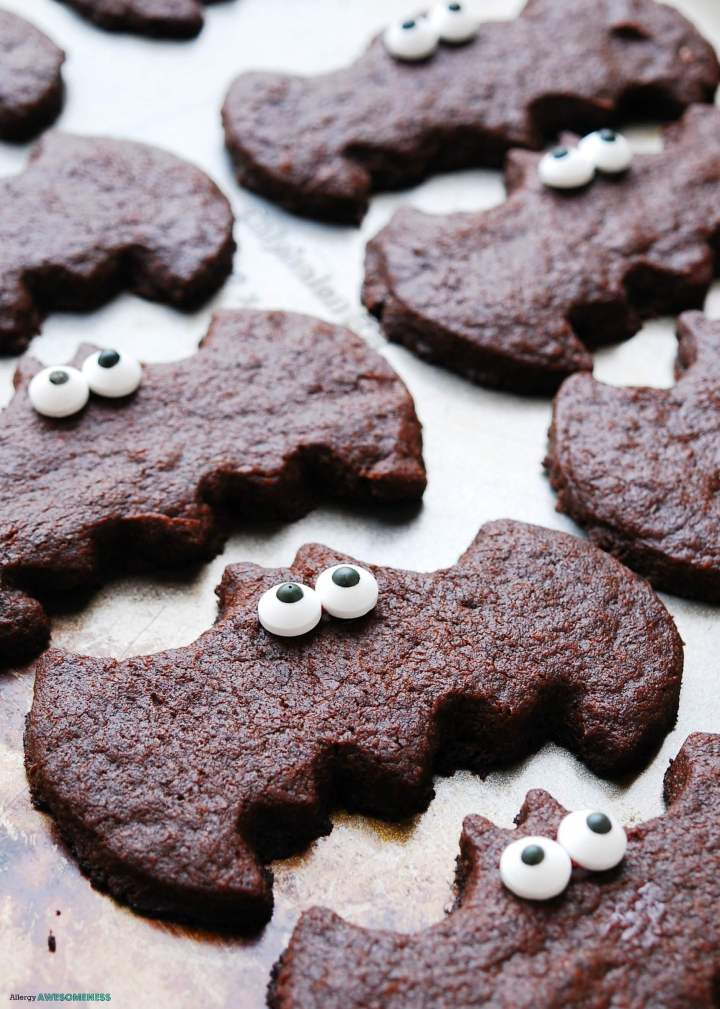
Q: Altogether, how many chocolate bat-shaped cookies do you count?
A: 9